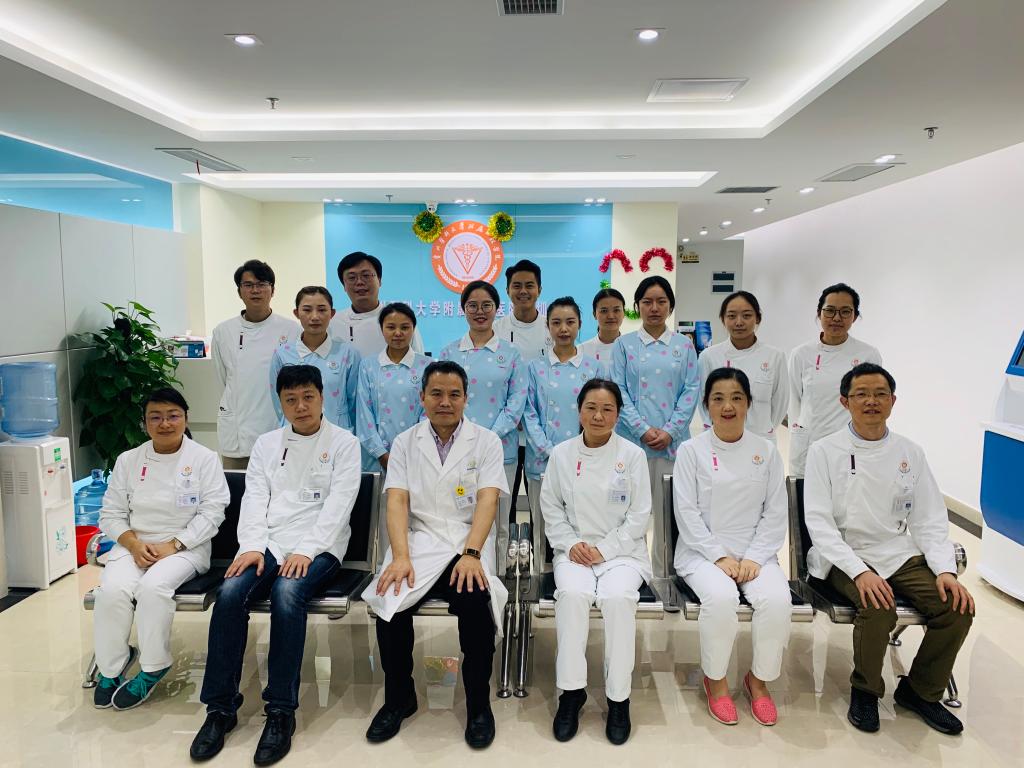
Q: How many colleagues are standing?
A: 11